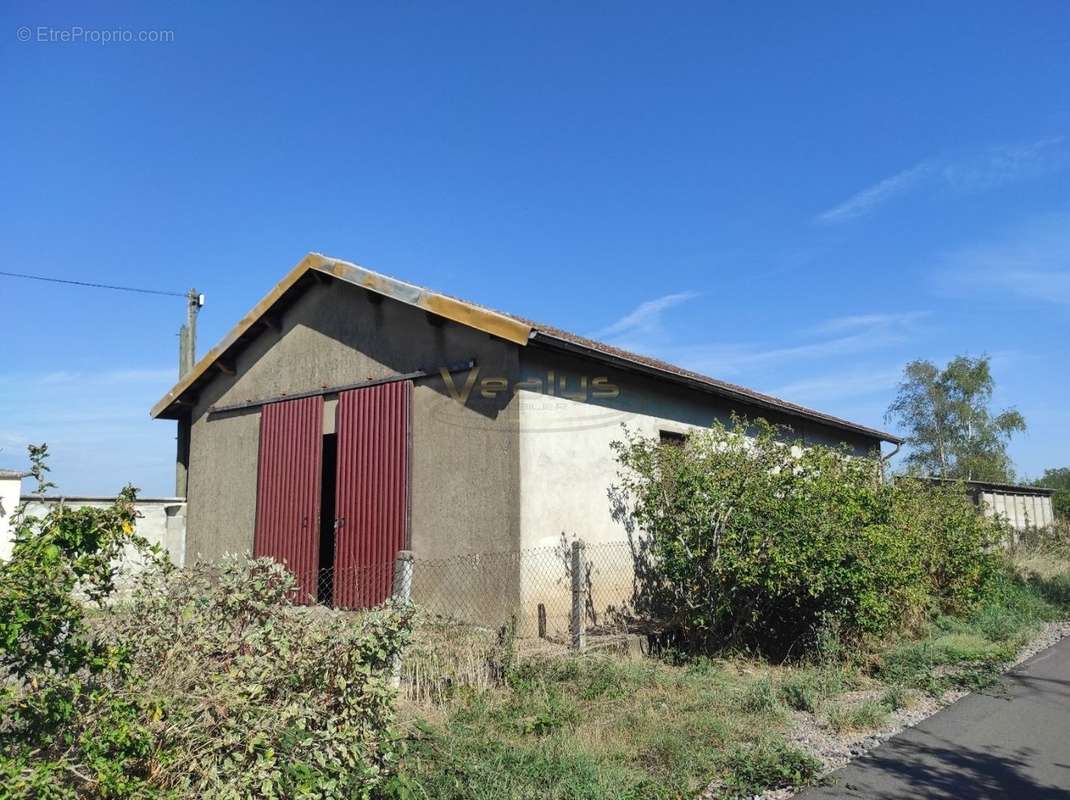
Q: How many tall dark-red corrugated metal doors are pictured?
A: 2